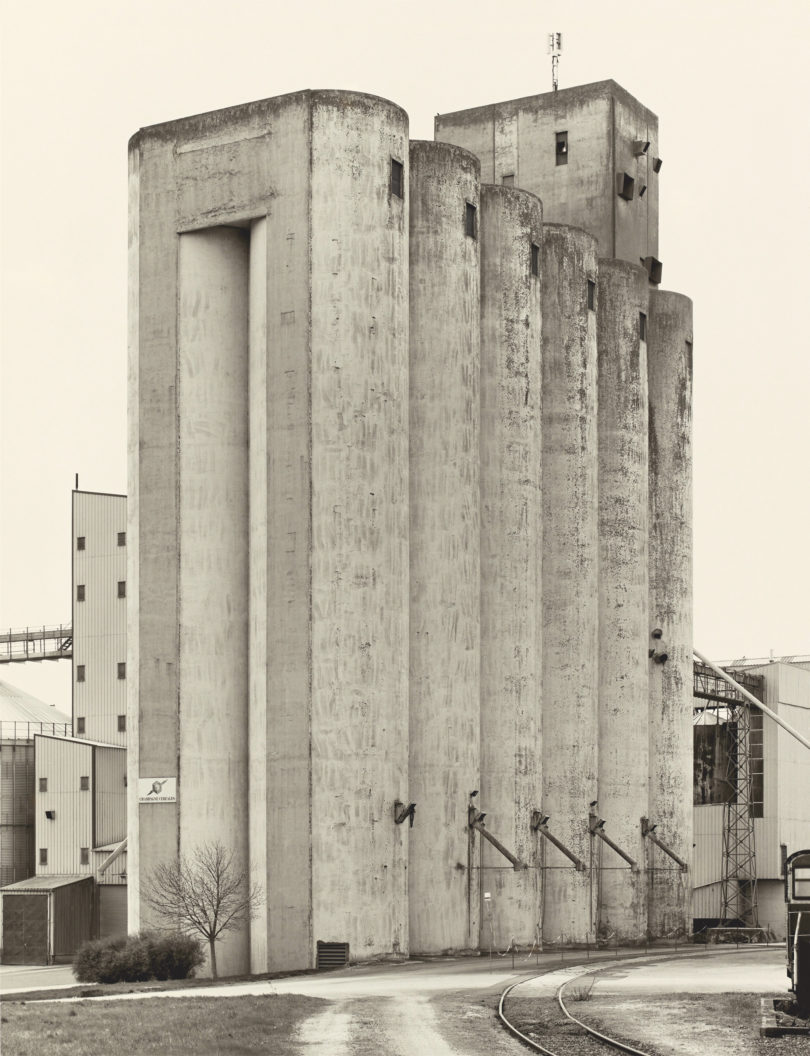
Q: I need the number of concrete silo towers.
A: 6